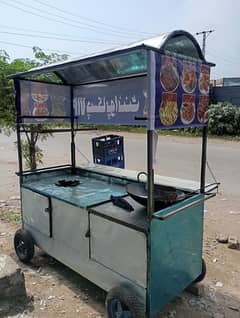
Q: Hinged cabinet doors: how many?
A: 2